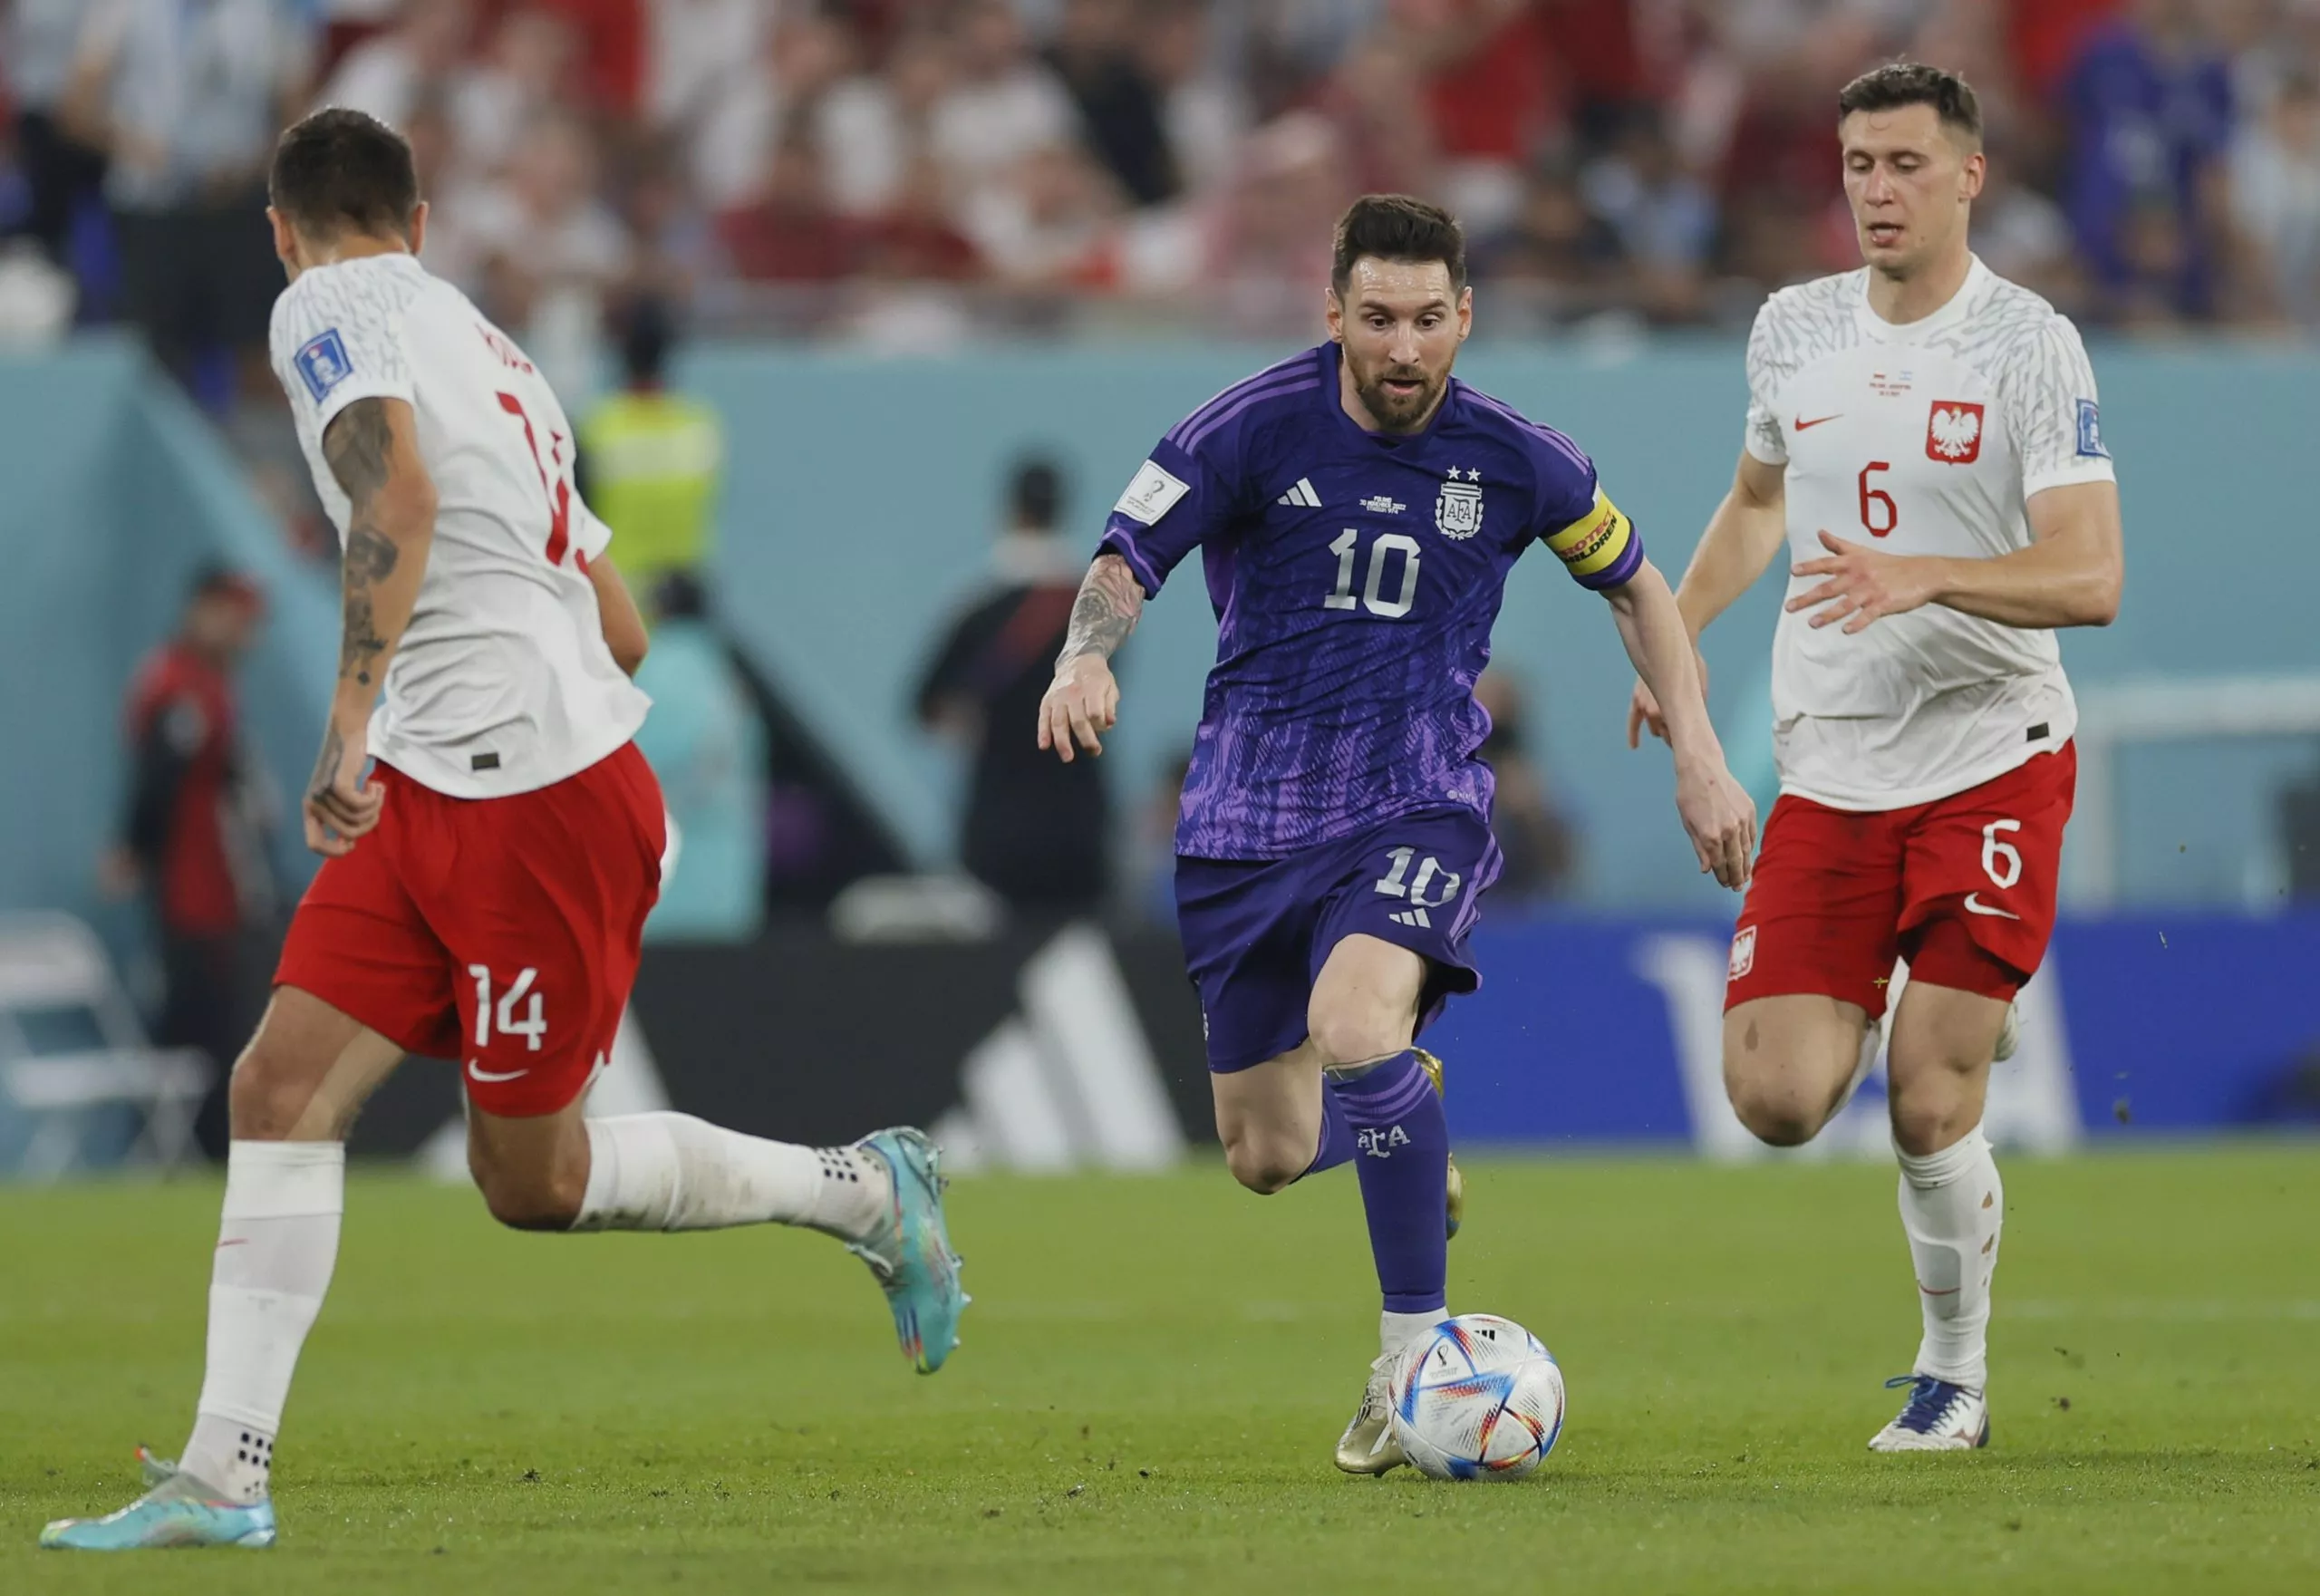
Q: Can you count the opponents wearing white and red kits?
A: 2